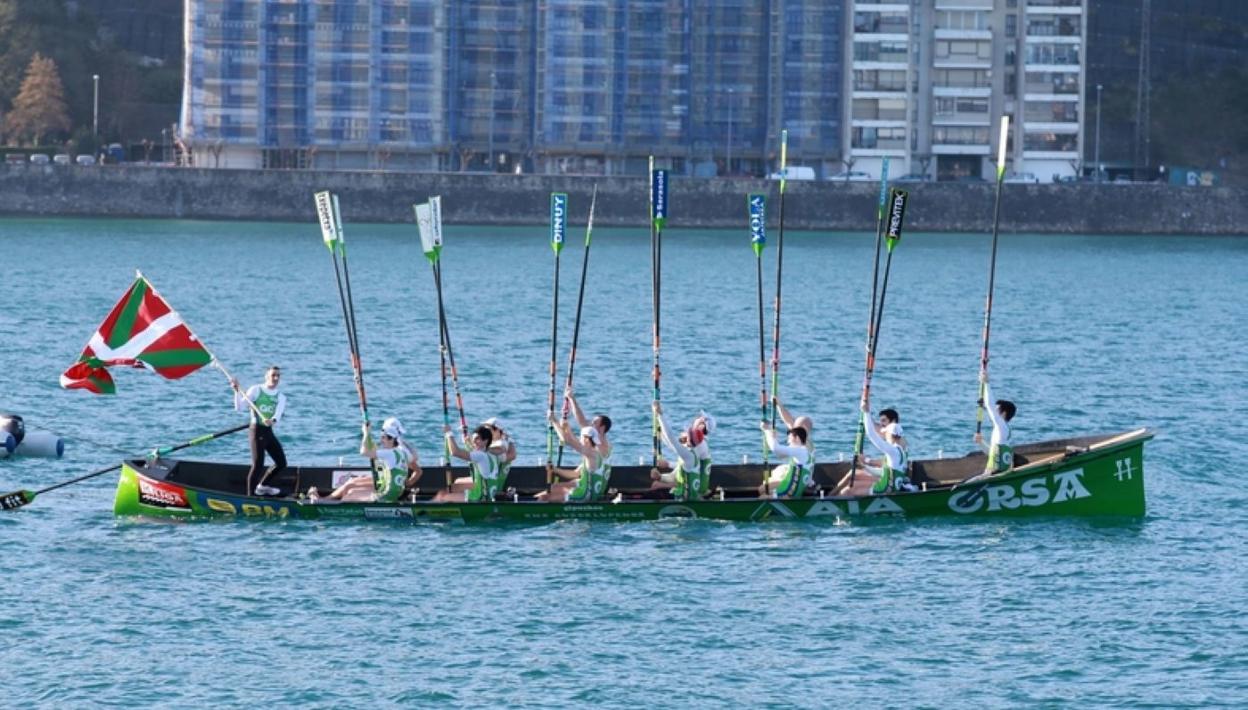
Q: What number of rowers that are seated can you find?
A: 13